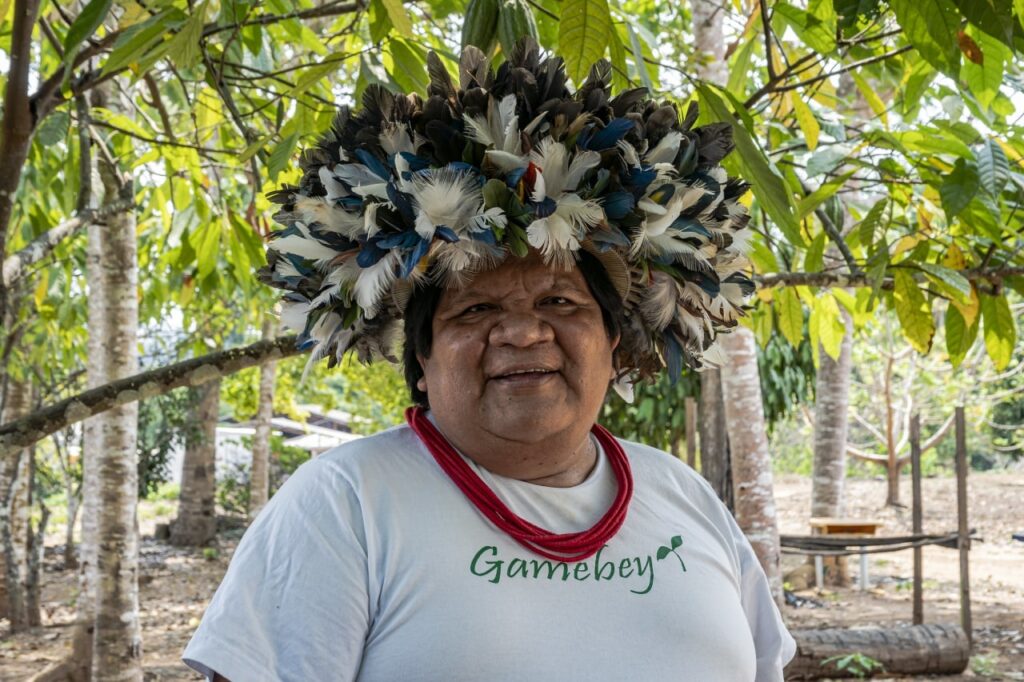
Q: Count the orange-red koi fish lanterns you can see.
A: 0